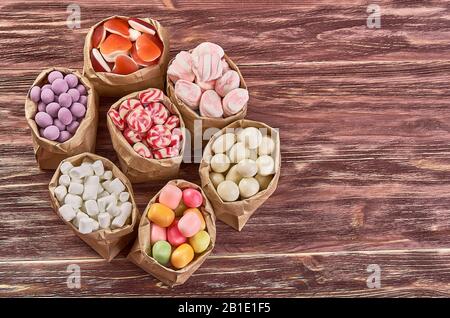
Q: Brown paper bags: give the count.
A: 7